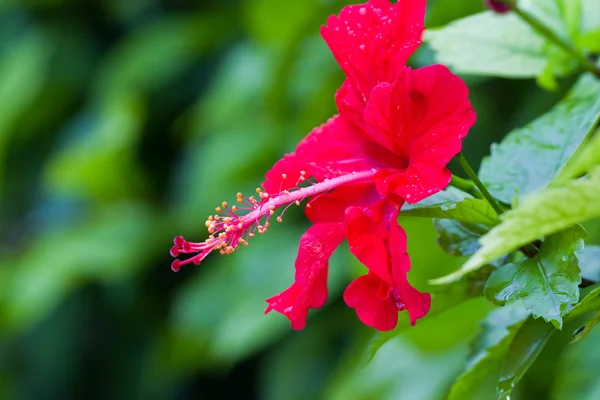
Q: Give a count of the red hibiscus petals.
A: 5